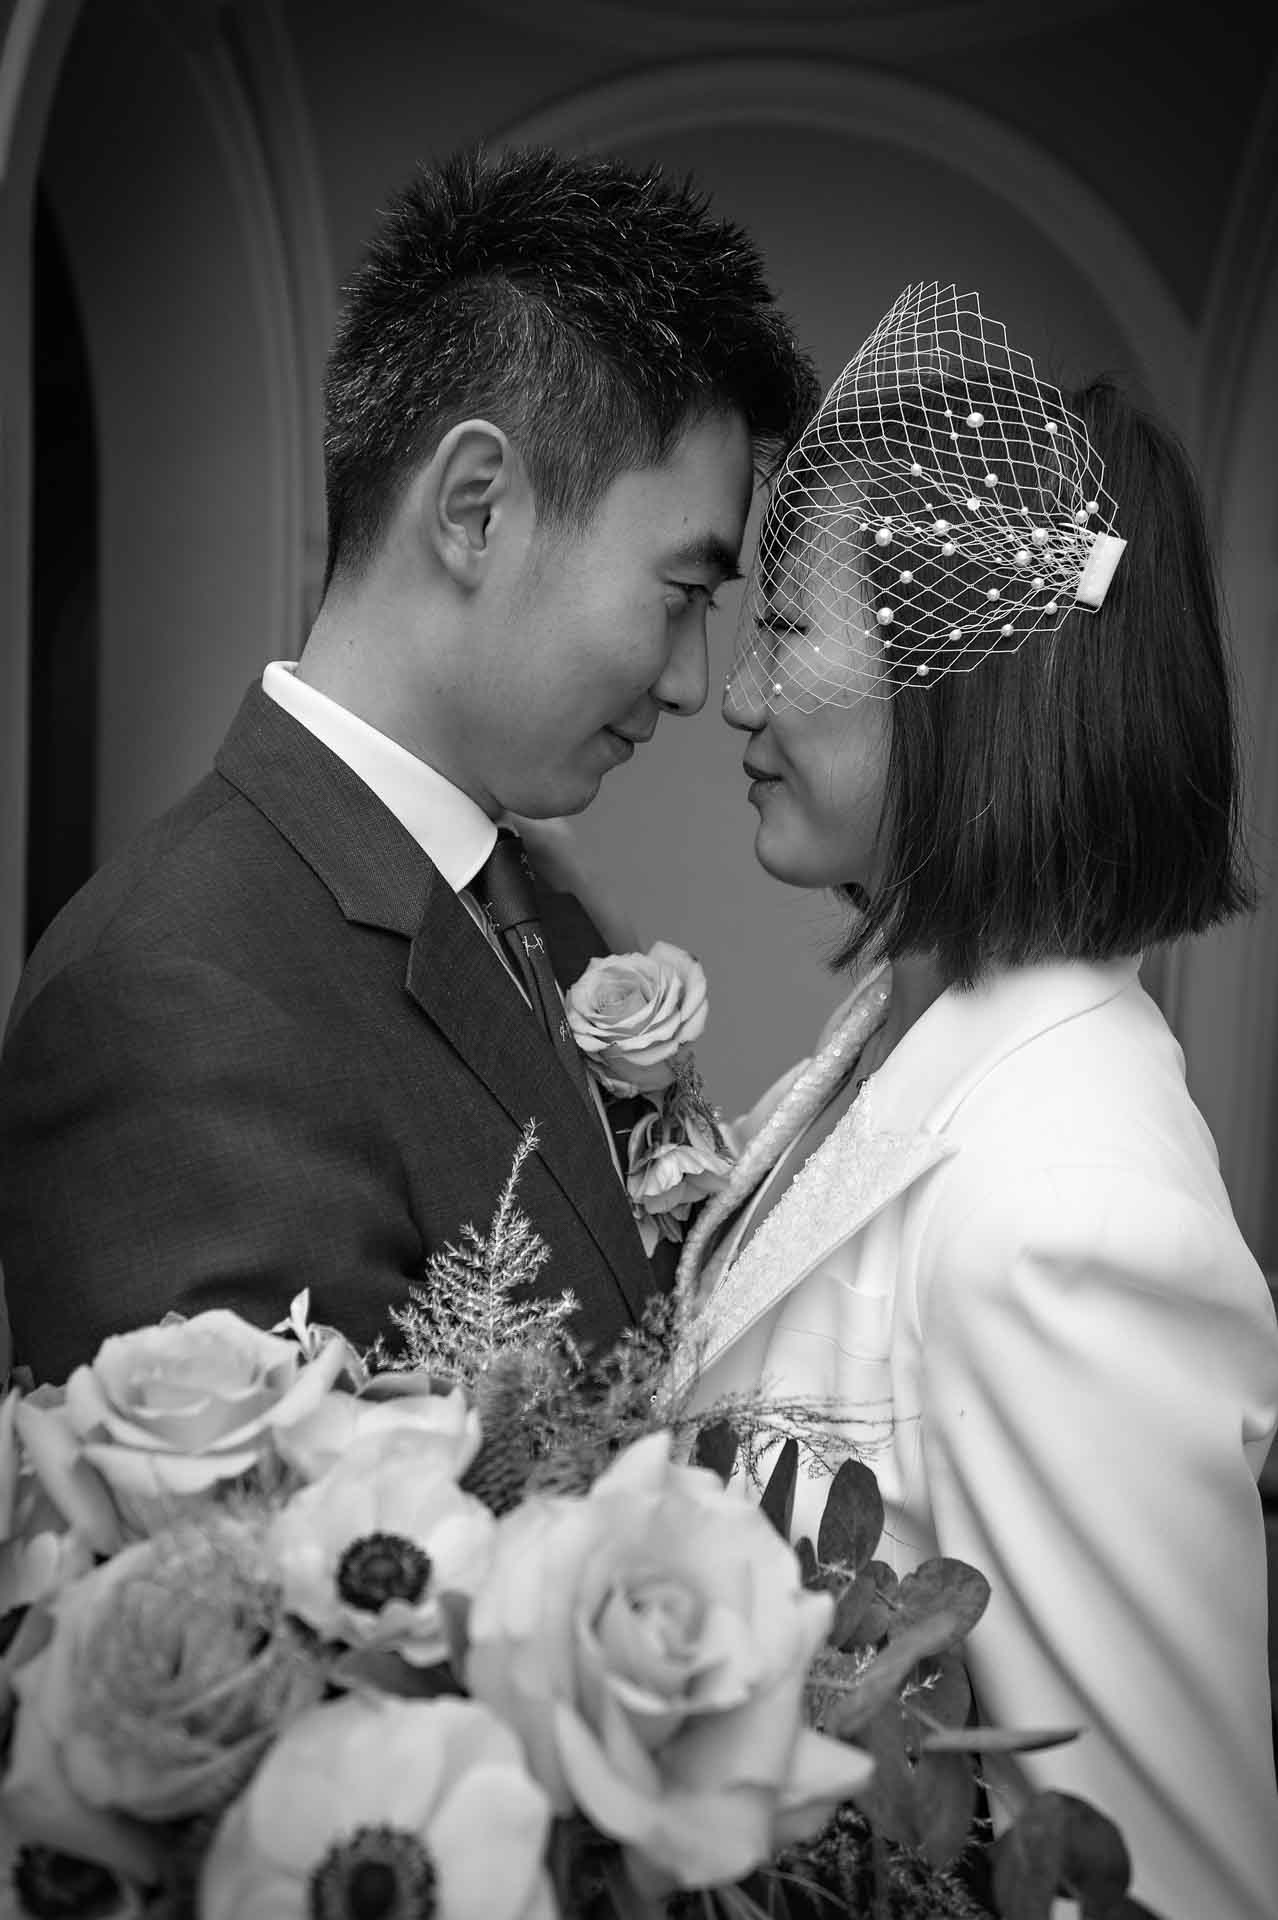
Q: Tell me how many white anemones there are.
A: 3